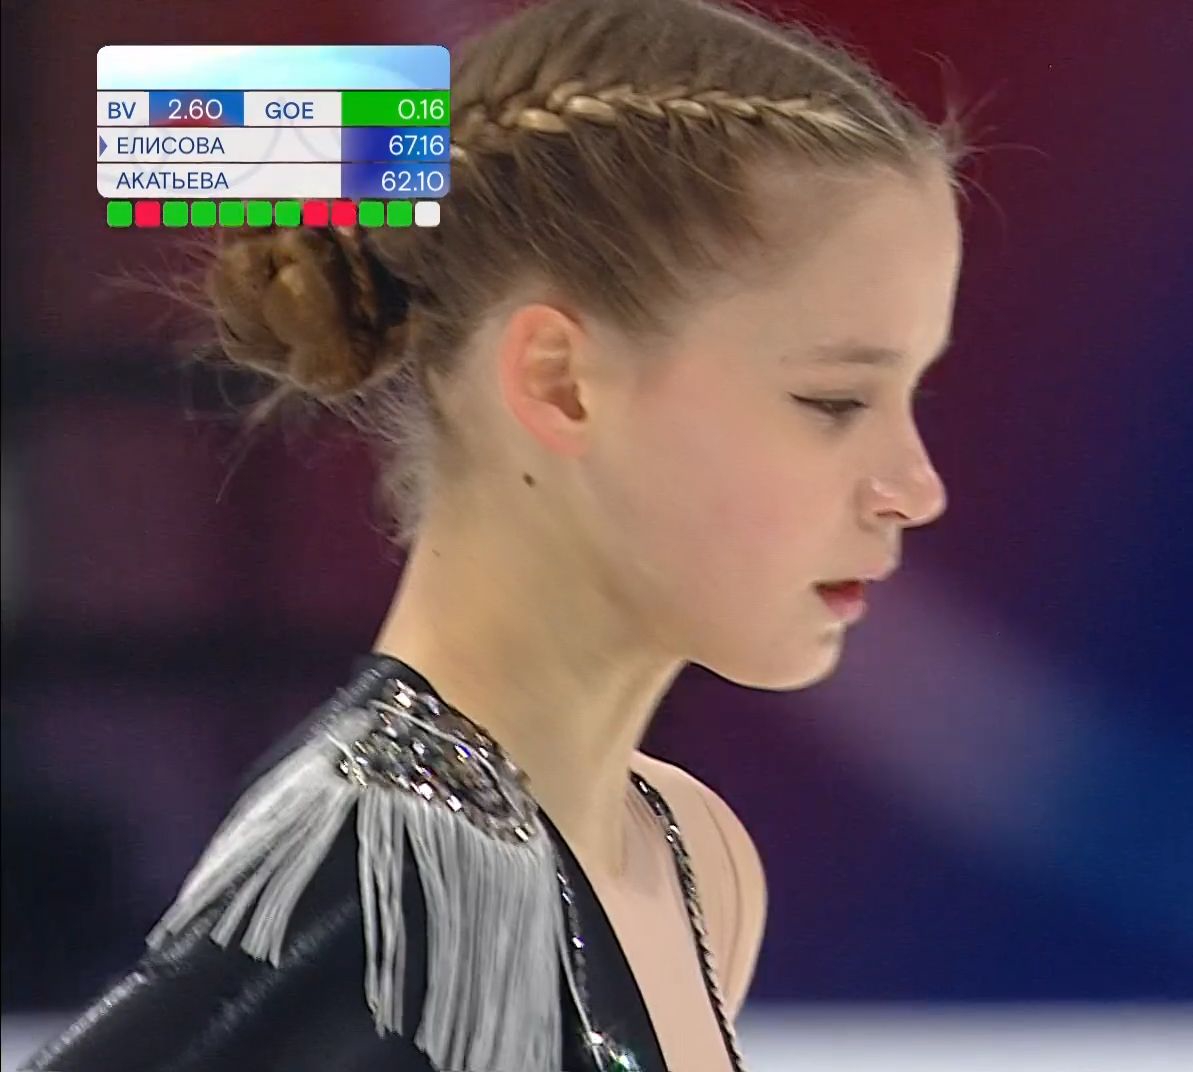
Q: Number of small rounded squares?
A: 12